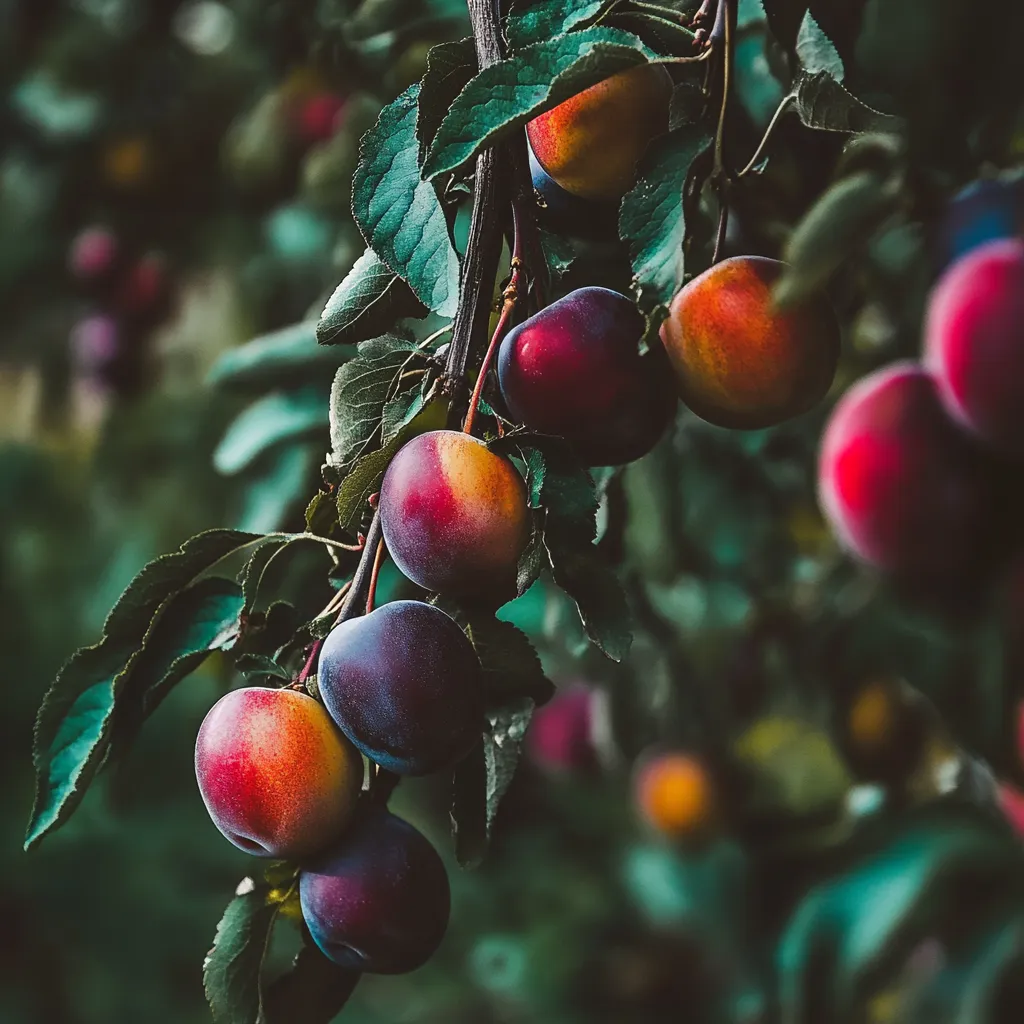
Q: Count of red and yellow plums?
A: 4